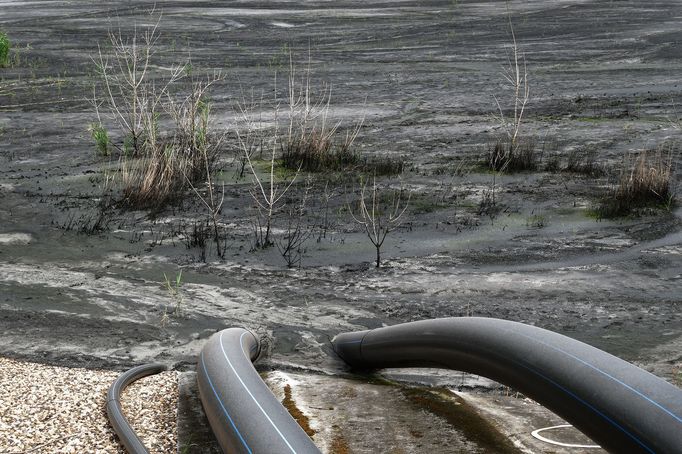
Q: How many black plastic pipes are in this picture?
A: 3